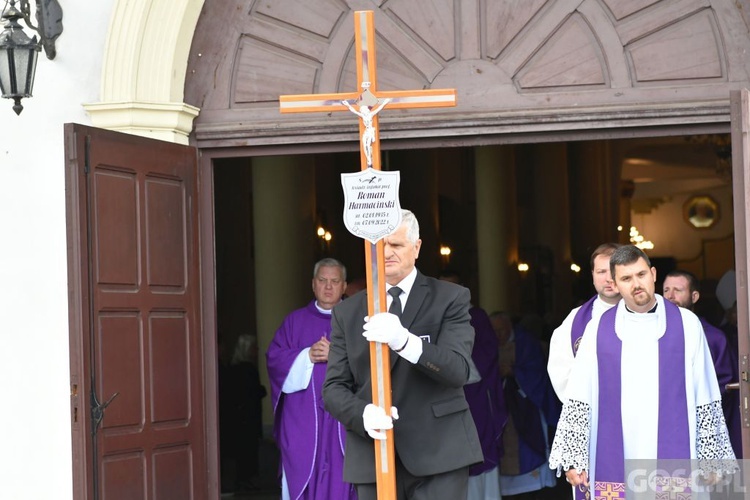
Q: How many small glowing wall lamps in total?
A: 4